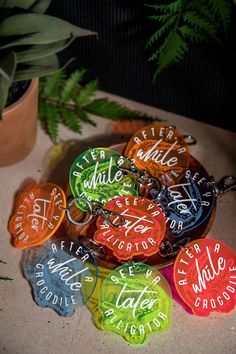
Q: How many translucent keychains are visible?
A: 8